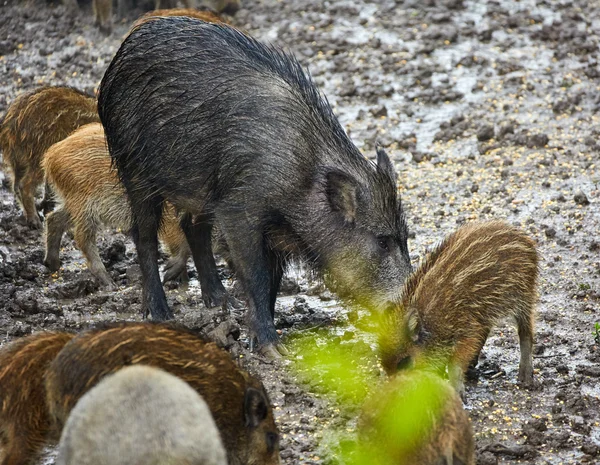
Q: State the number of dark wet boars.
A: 1